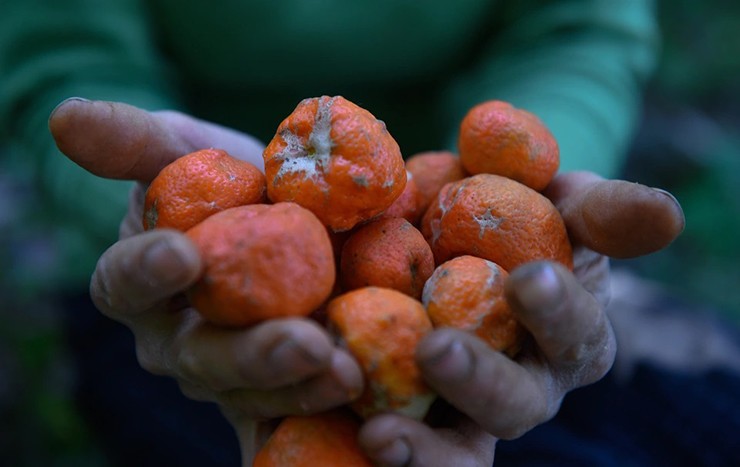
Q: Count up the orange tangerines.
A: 11